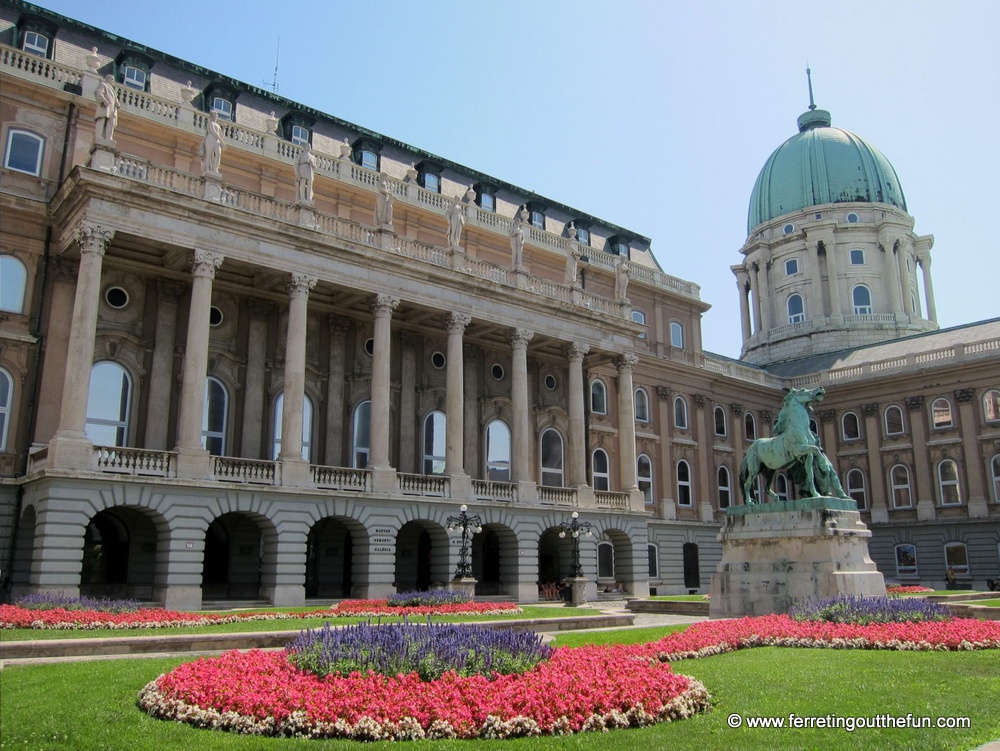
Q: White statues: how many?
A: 8